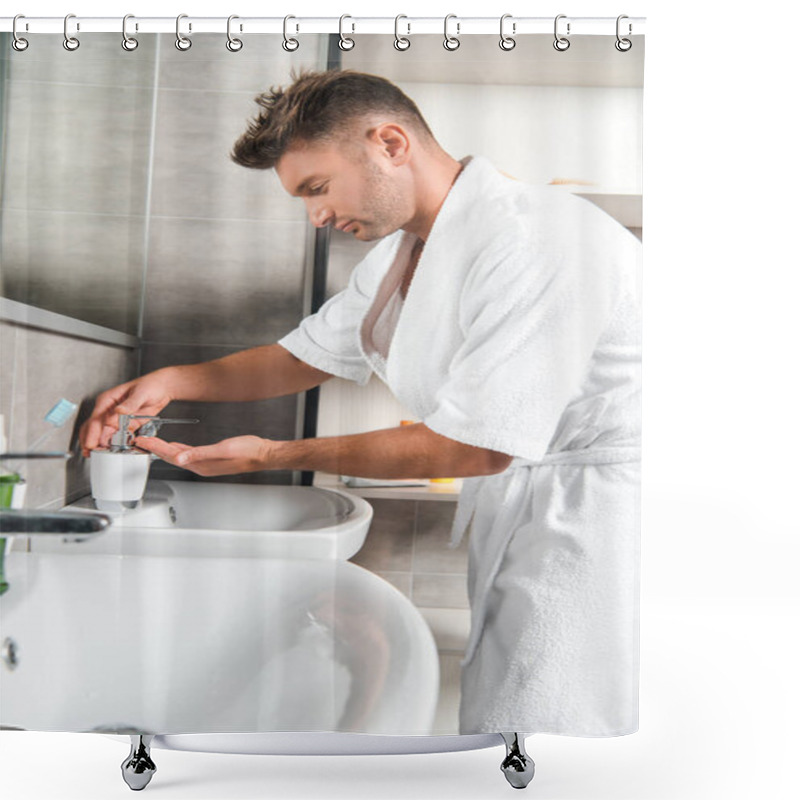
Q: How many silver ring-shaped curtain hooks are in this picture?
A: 12